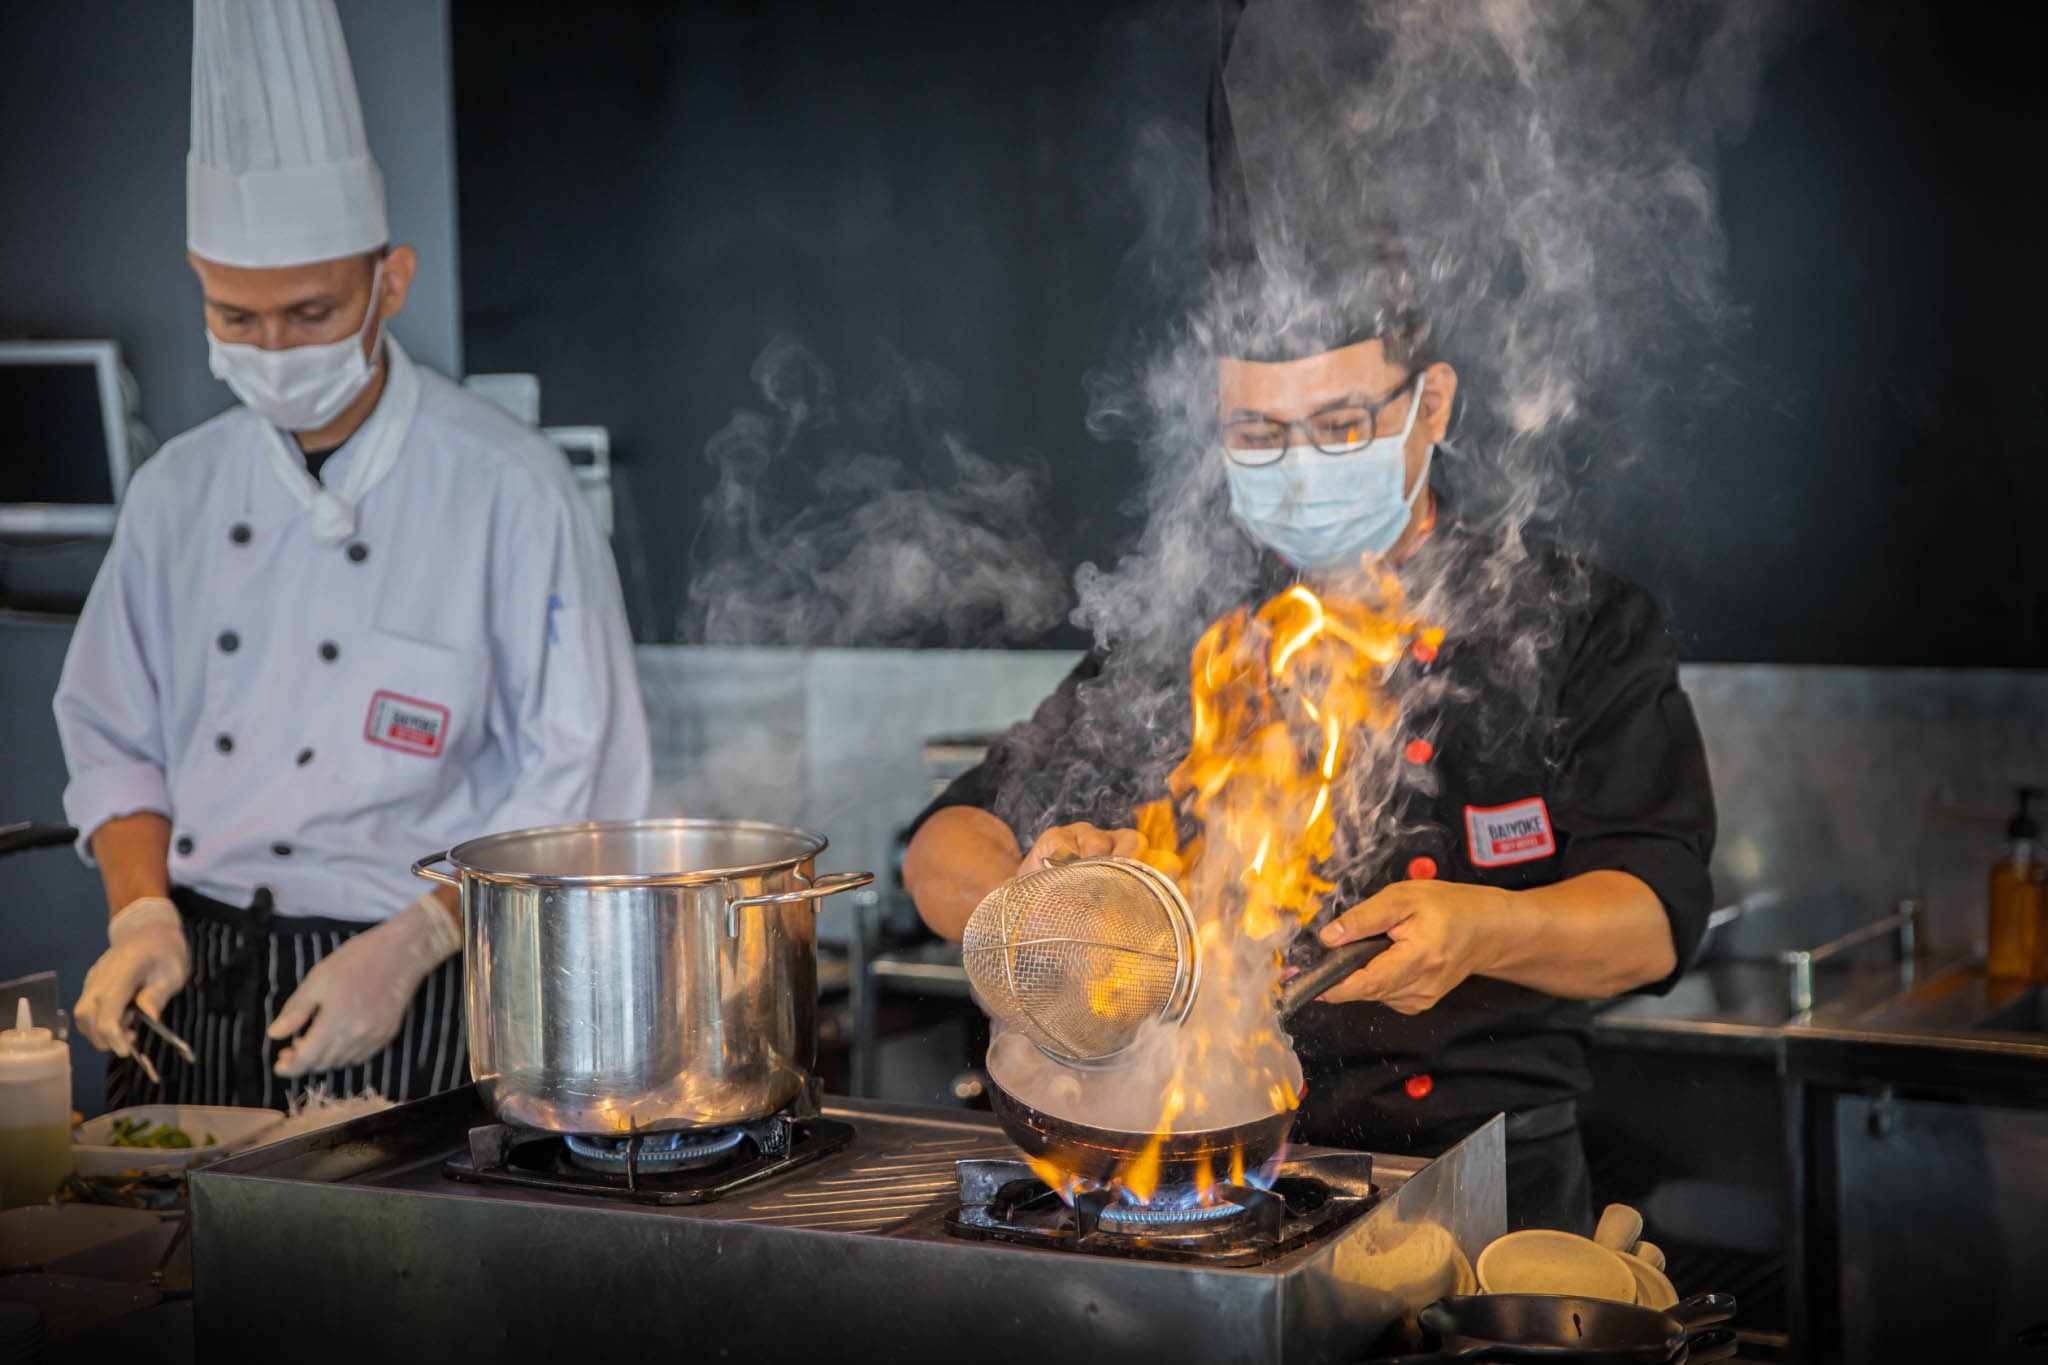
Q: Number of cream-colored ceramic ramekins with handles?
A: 2